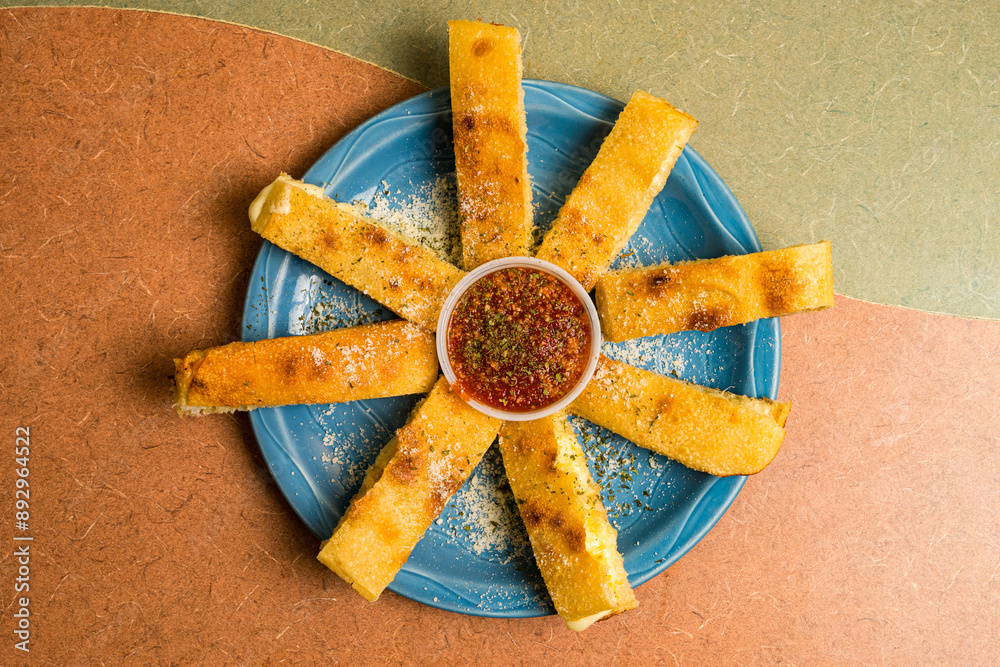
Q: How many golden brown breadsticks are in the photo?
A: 8